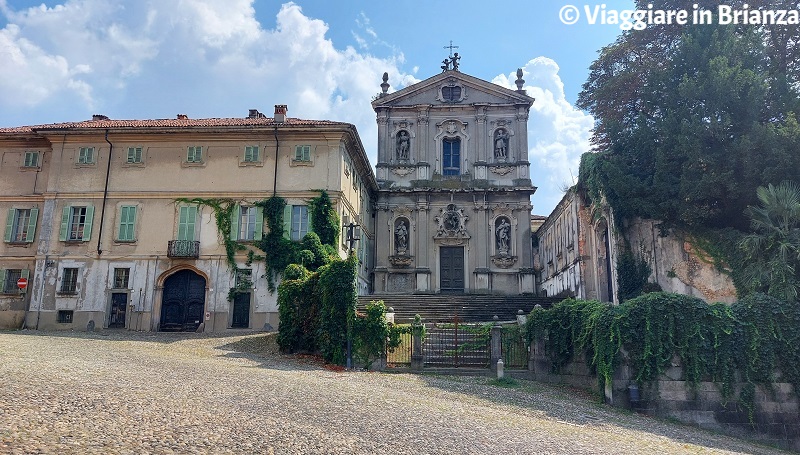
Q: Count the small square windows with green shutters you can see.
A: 6